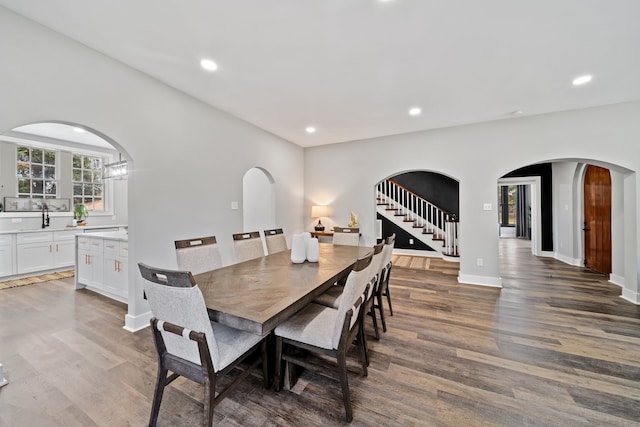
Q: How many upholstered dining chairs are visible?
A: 8